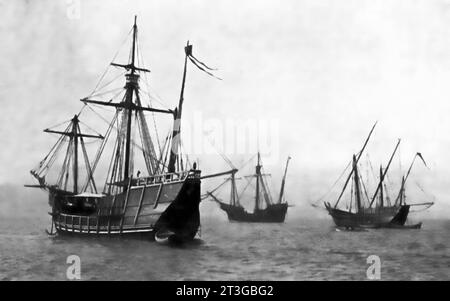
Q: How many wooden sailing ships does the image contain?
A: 3